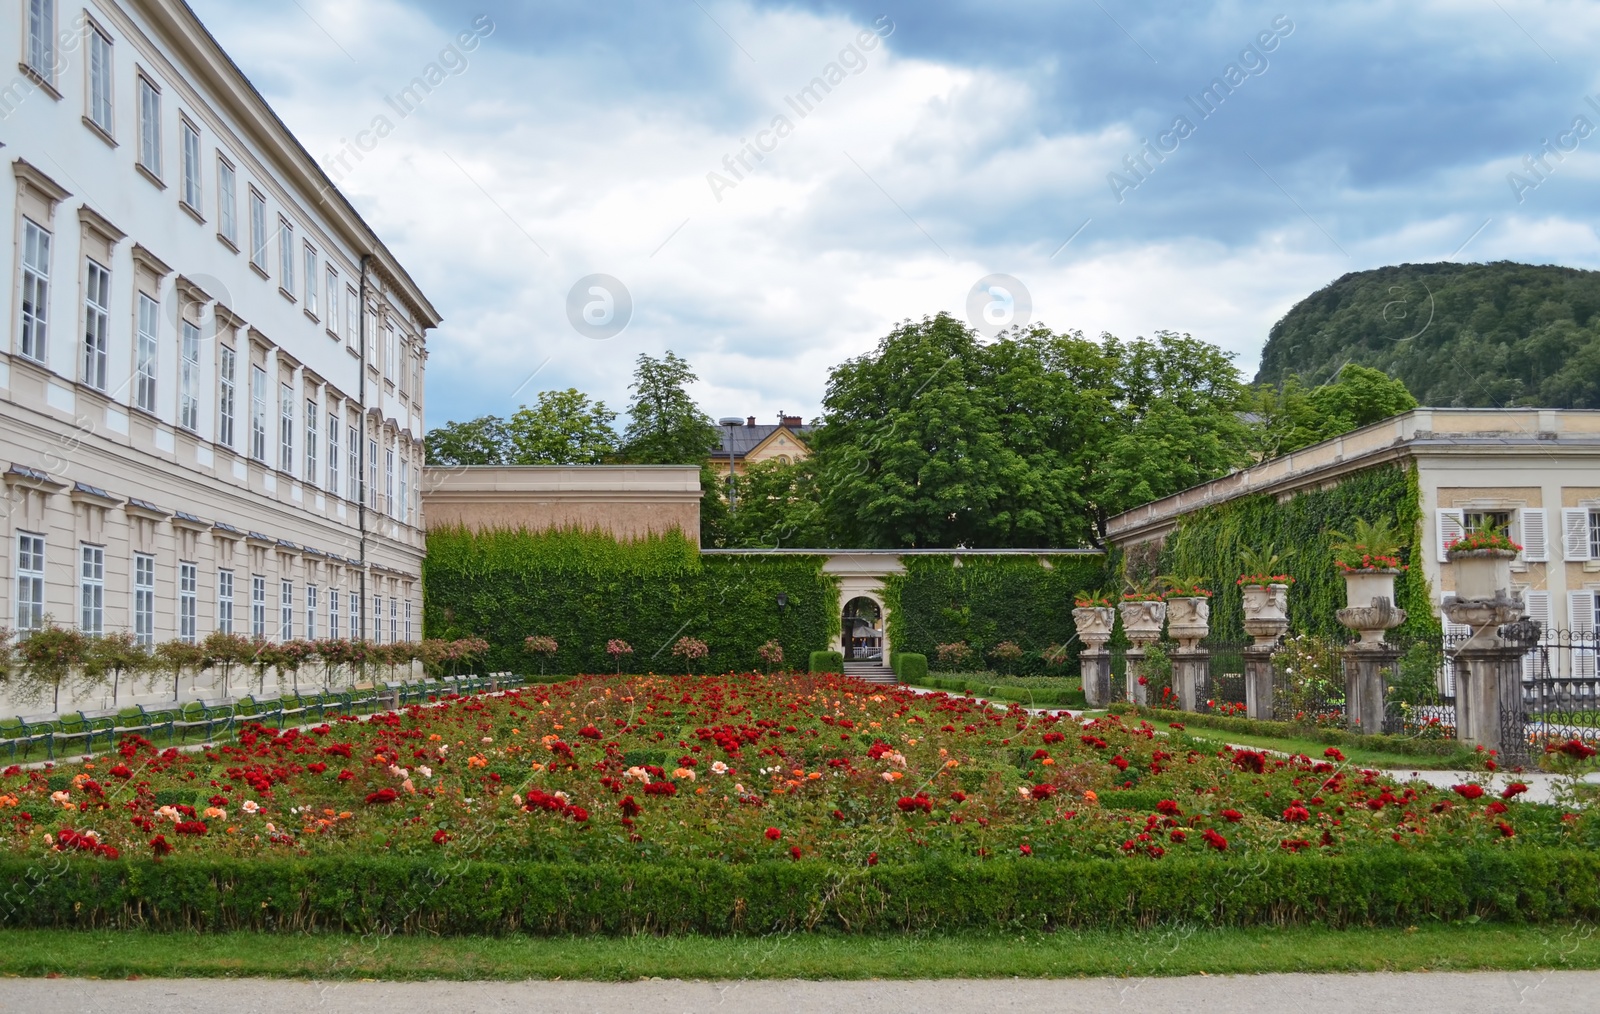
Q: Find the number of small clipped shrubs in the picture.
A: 2